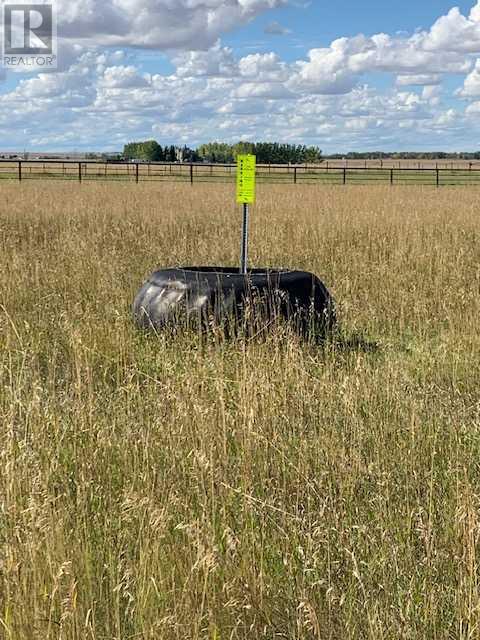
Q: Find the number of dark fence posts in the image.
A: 8